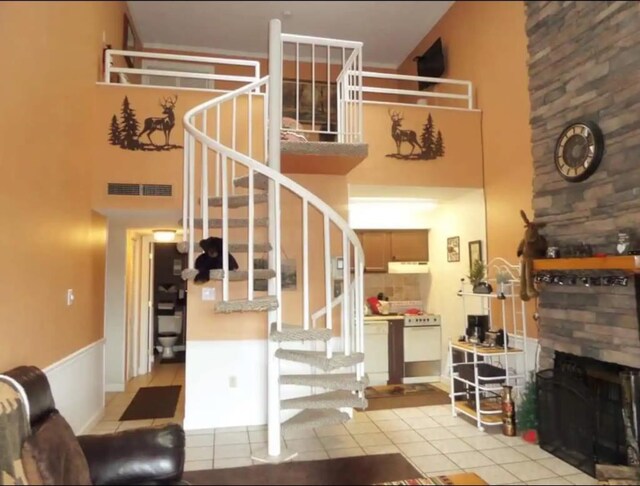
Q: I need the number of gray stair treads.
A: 11